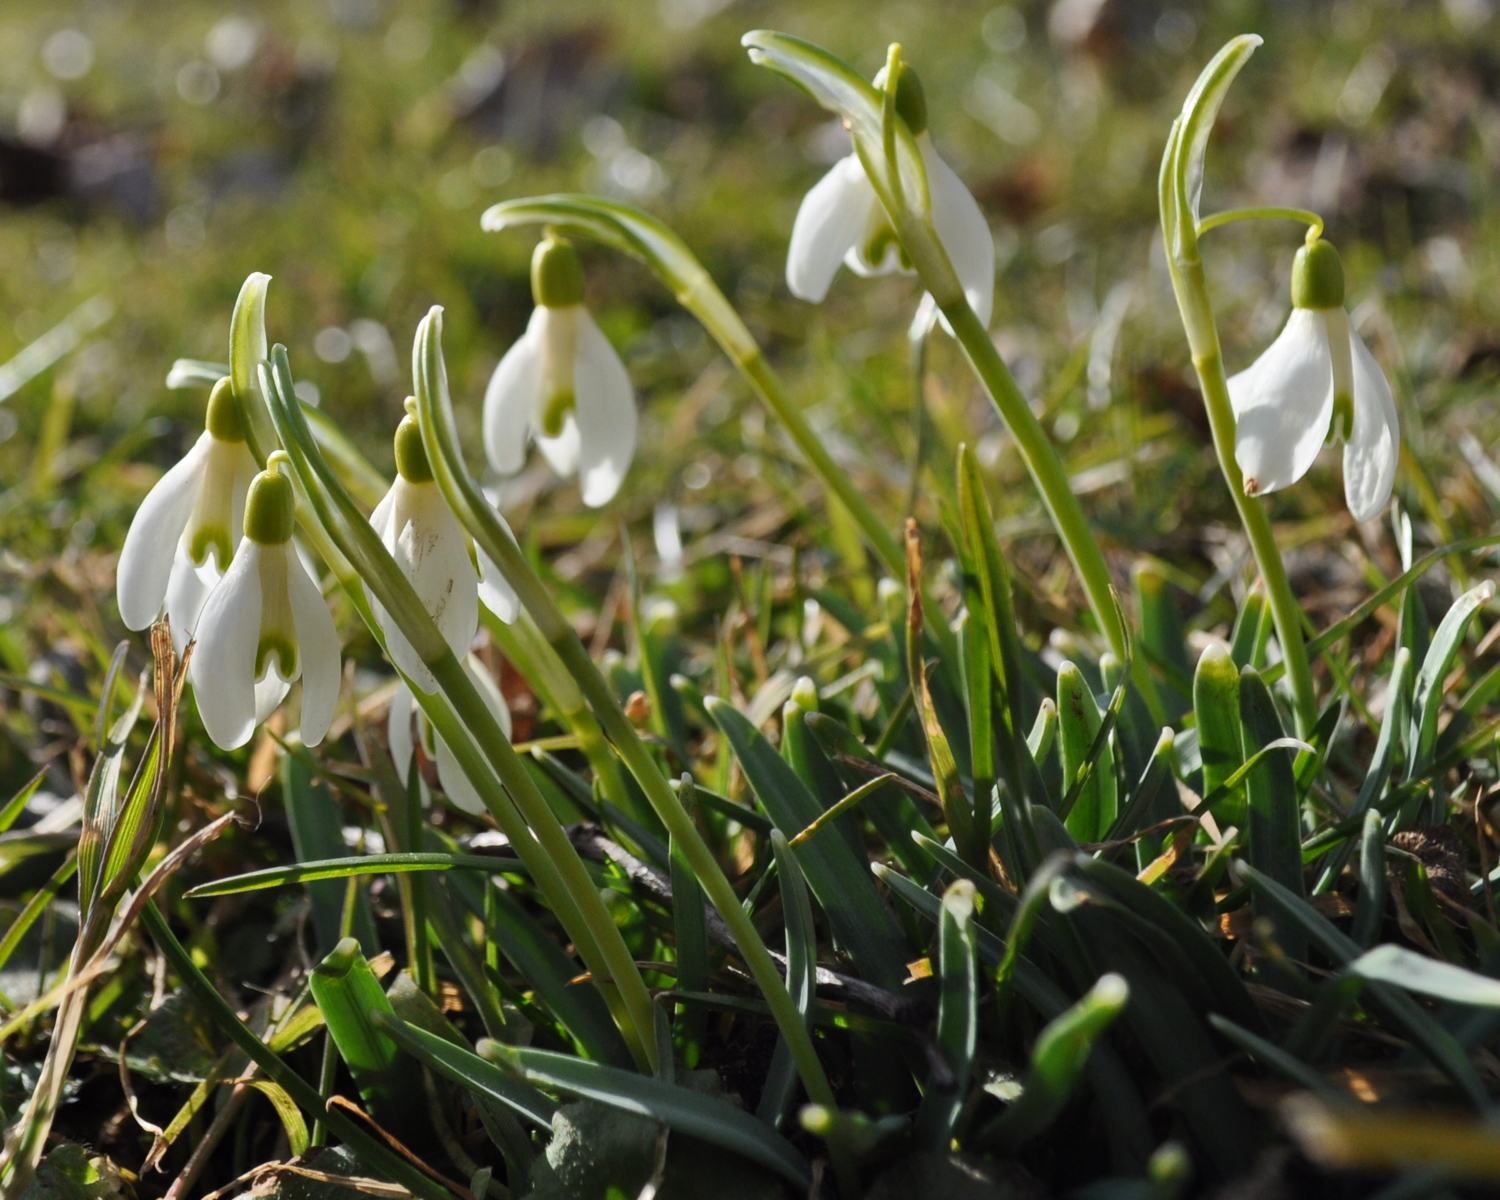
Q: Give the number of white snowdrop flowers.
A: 7